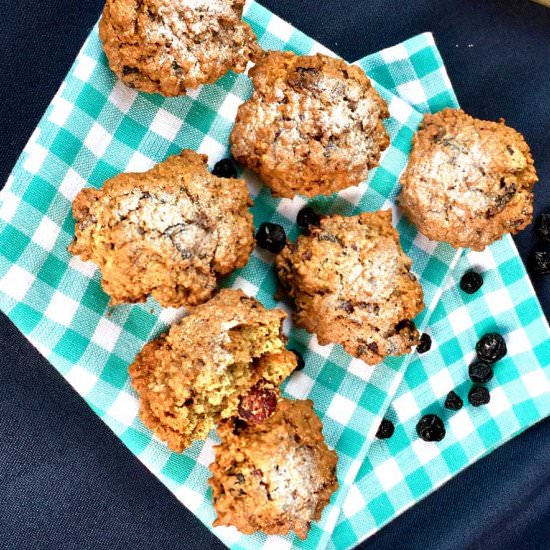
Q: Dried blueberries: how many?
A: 14